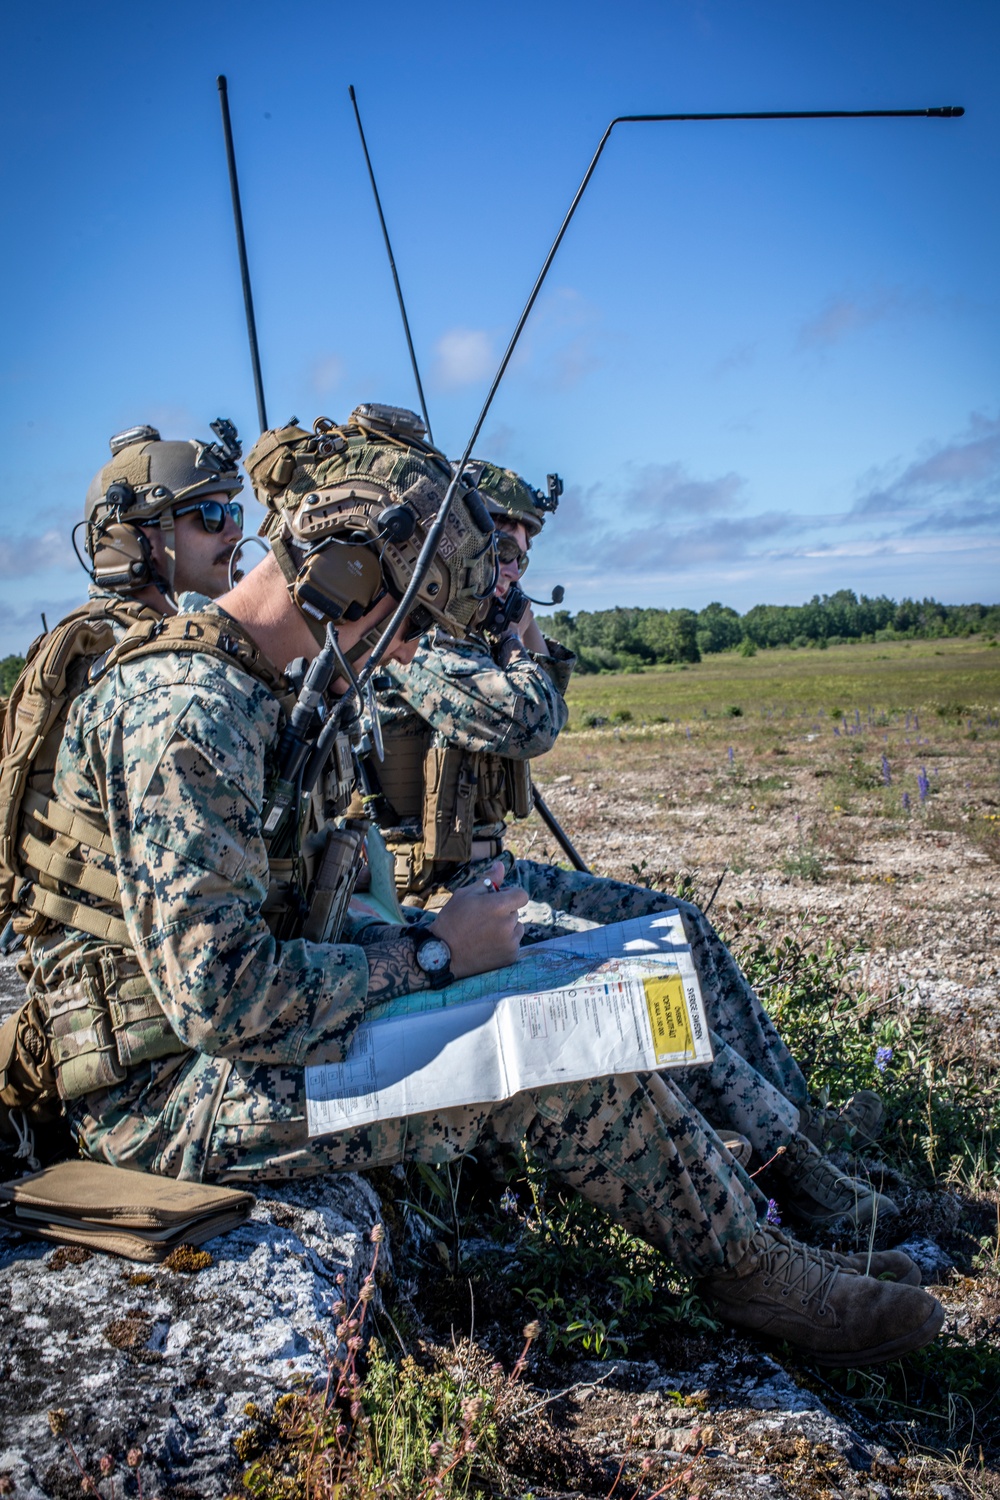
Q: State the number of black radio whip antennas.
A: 3